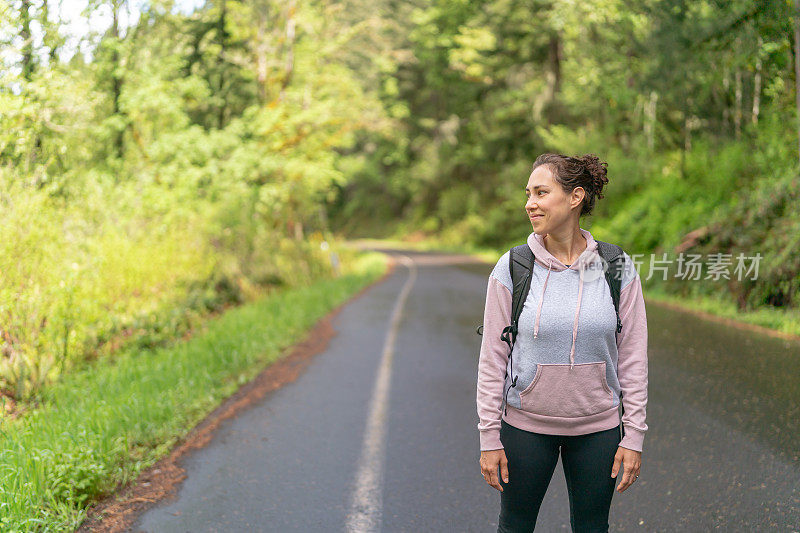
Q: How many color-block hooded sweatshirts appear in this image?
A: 1